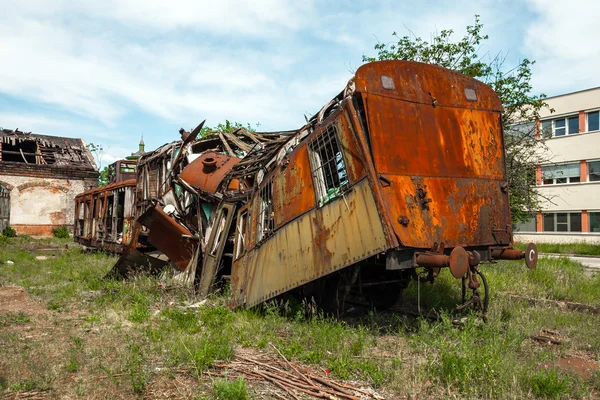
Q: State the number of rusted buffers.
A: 2